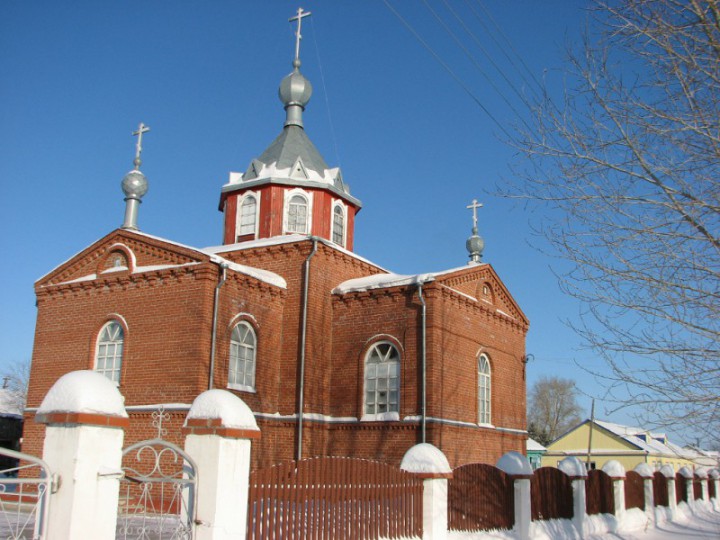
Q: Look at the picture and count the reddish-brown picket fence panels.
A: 9